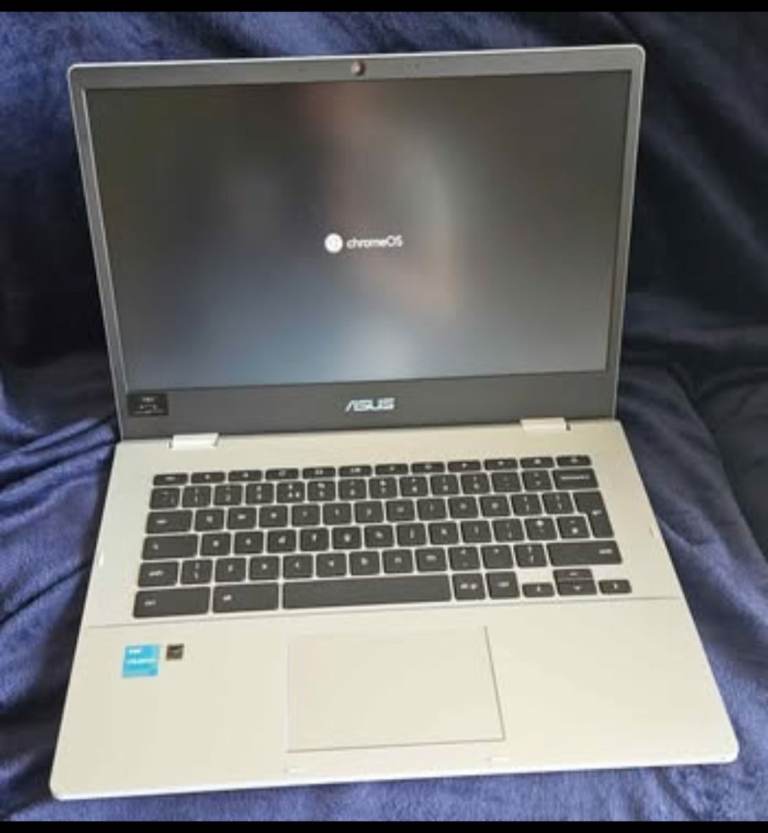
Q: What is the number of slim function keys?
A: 12